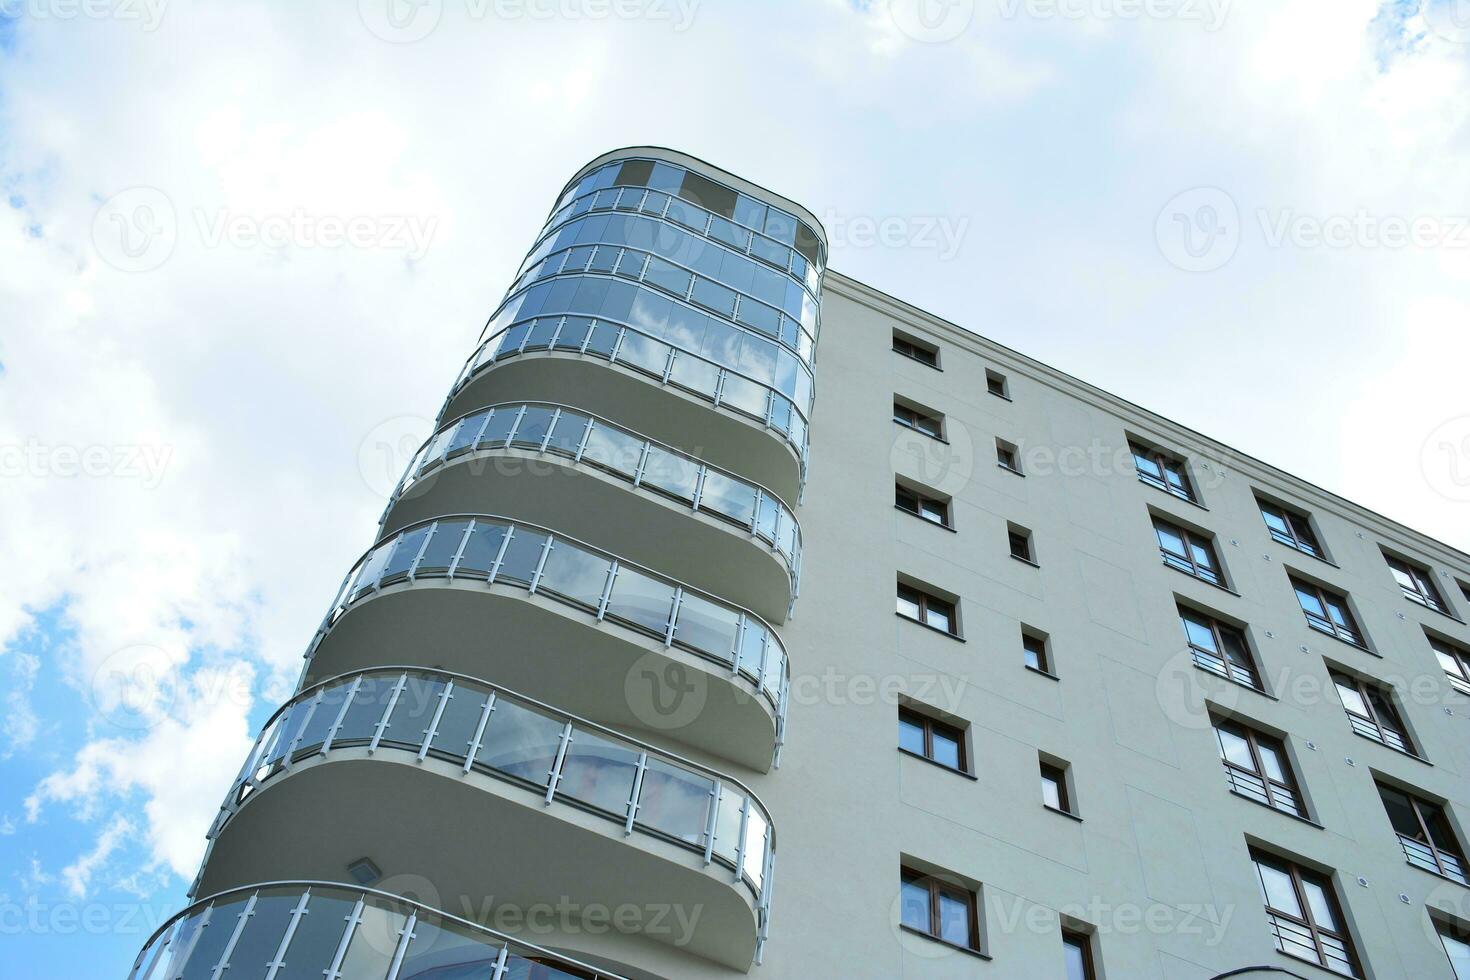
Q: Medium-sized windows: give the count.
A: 6